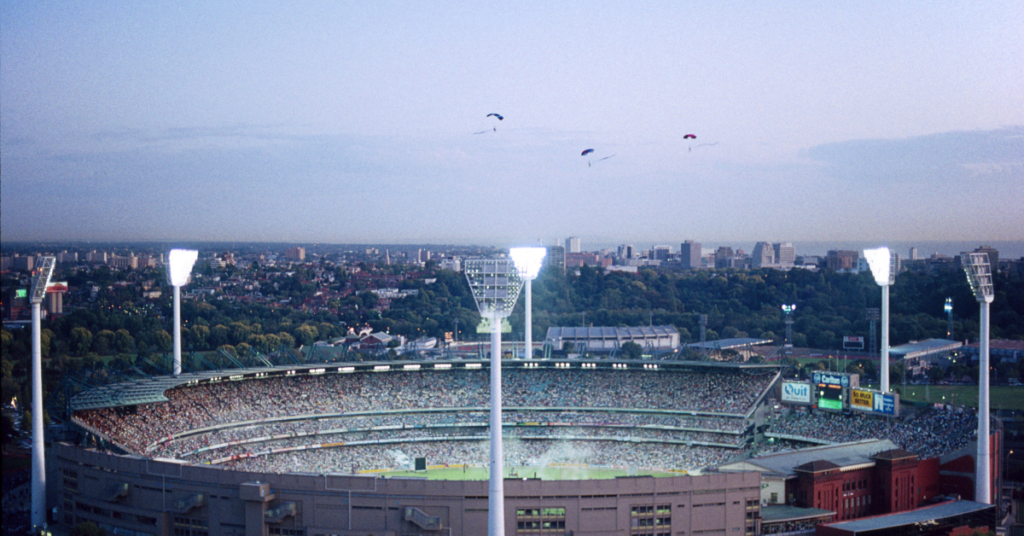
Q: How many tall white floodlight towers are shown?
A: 6